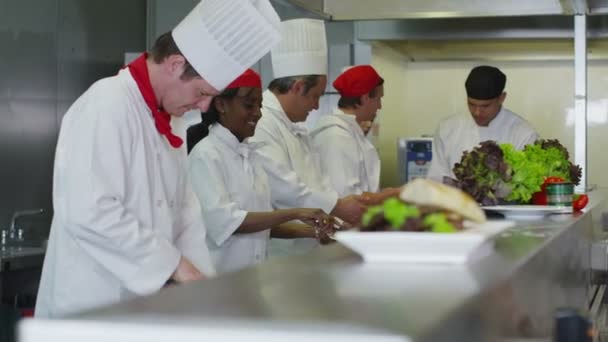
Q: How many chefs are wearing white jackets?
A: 5